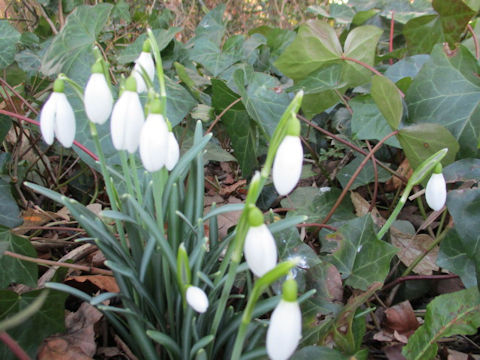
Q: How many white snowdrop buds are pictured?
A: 11